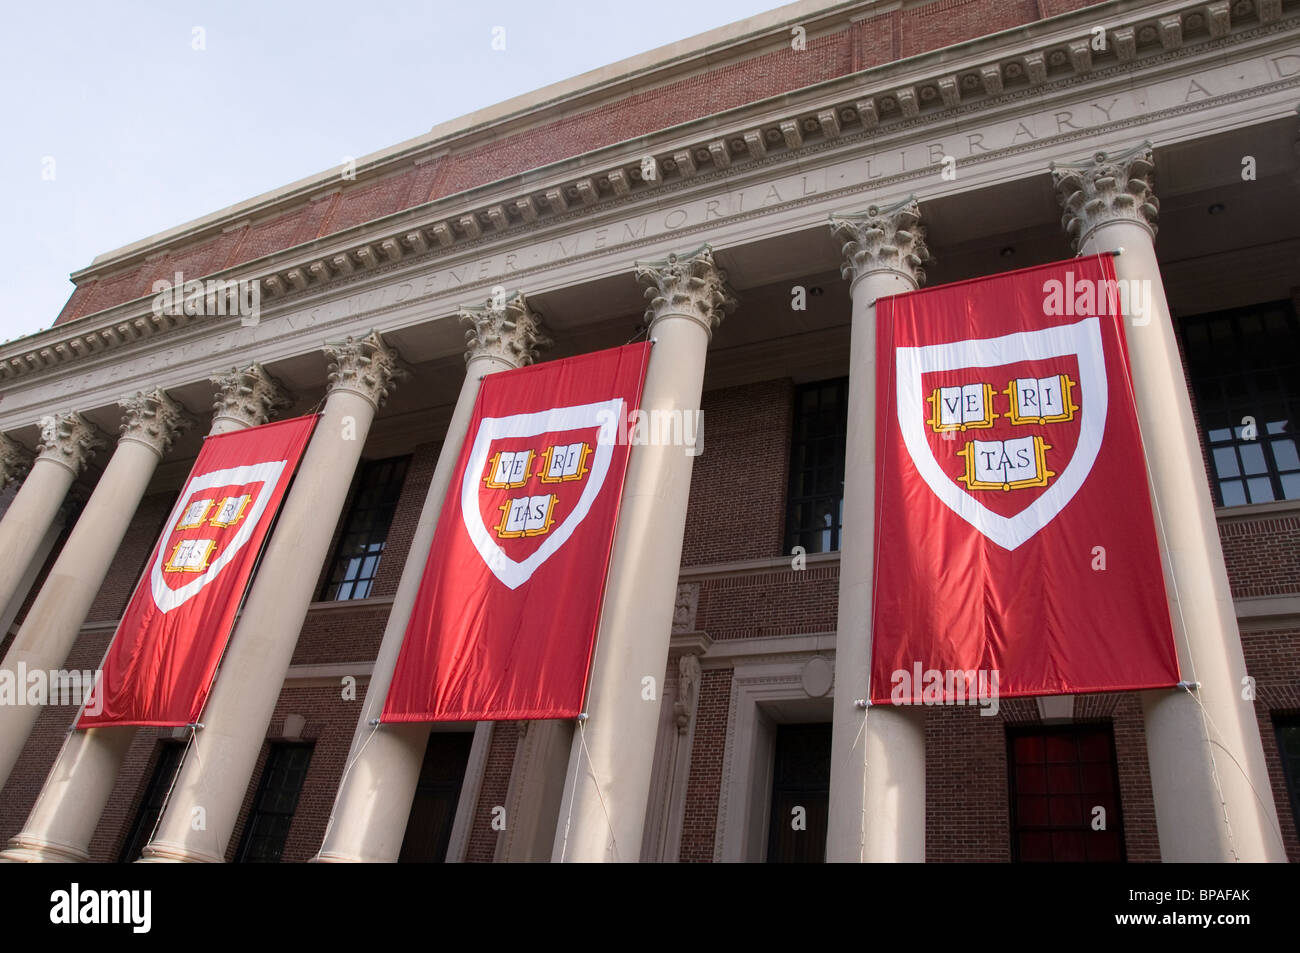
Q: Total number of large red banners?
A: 3